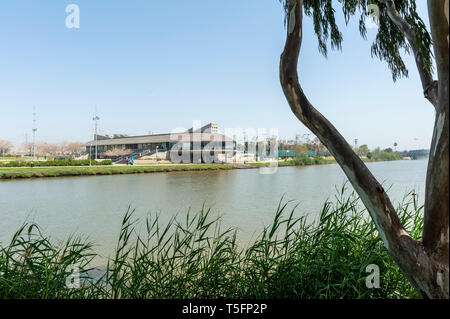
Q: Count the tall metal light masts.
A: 2